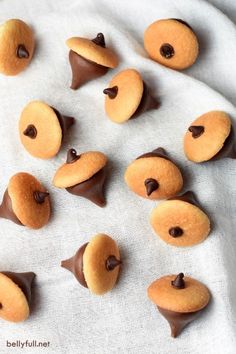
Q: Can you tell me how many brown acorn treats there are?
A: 13